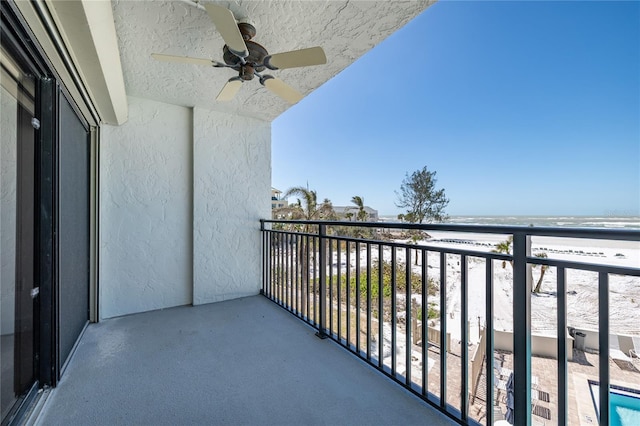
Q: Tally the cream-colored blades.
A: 5